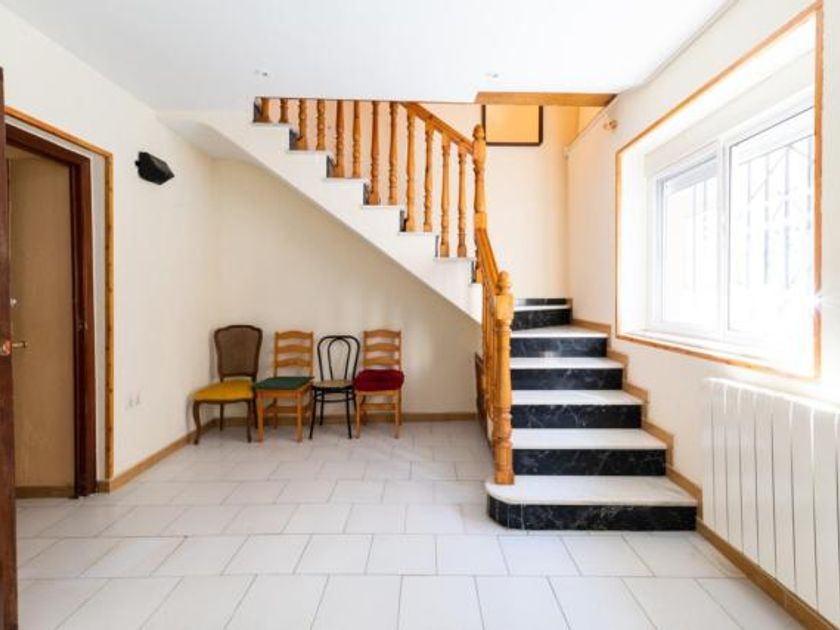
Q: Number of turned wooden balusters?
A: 12